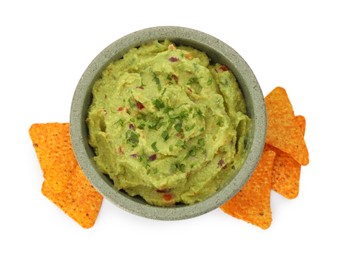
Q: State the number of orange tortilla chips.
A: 5